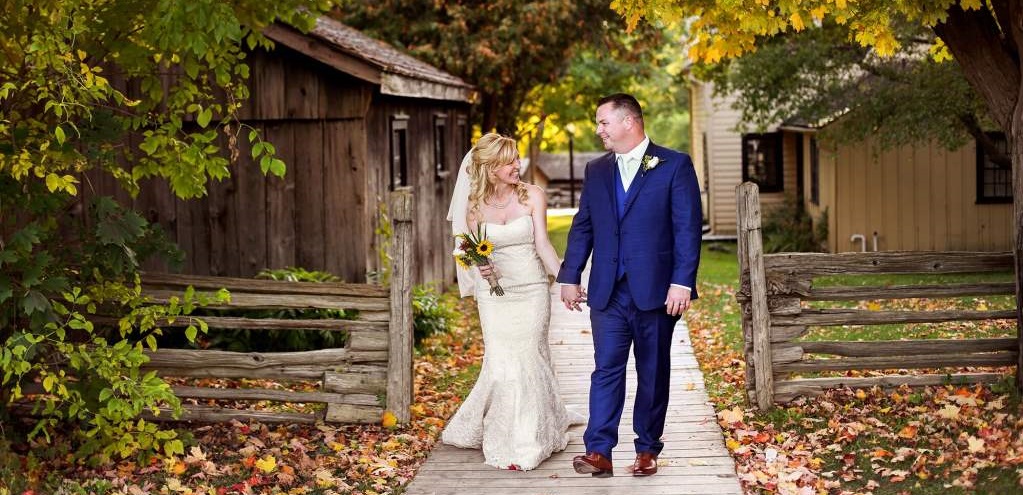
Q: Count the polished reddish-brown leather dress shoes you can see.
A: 2